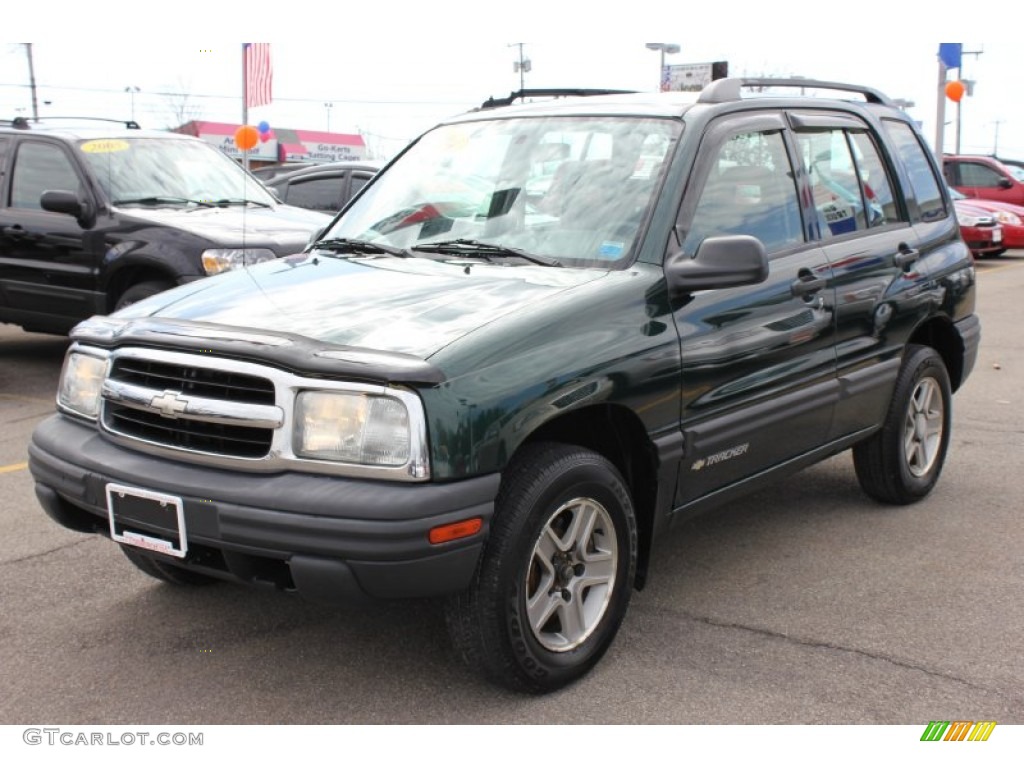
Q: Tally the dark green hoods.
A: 1